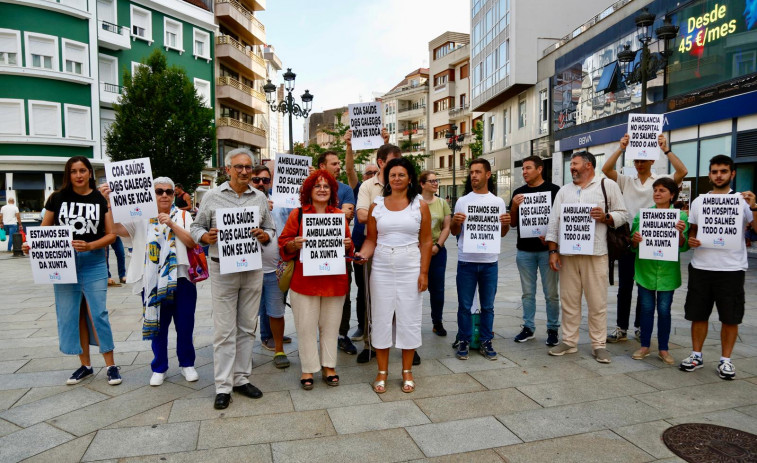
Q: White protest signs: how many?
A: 12